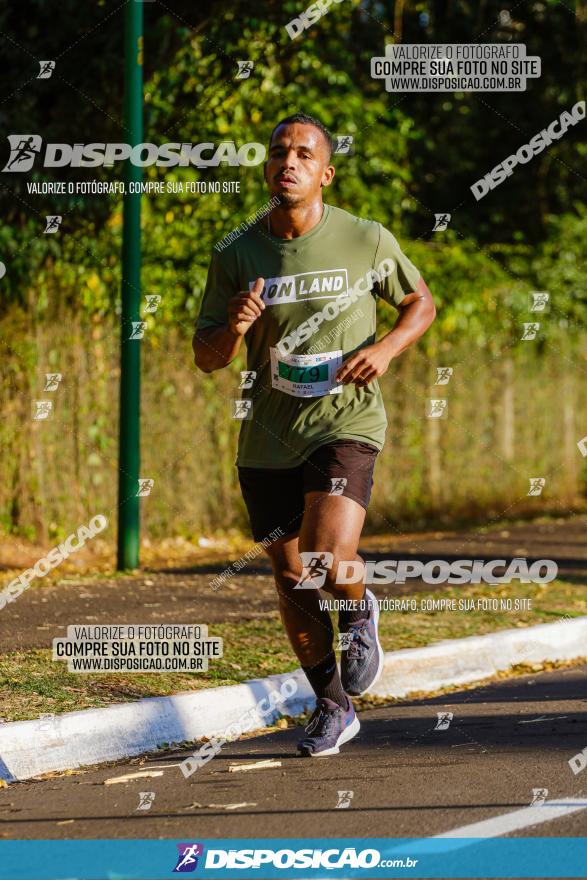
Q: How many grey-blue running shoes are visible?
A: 2